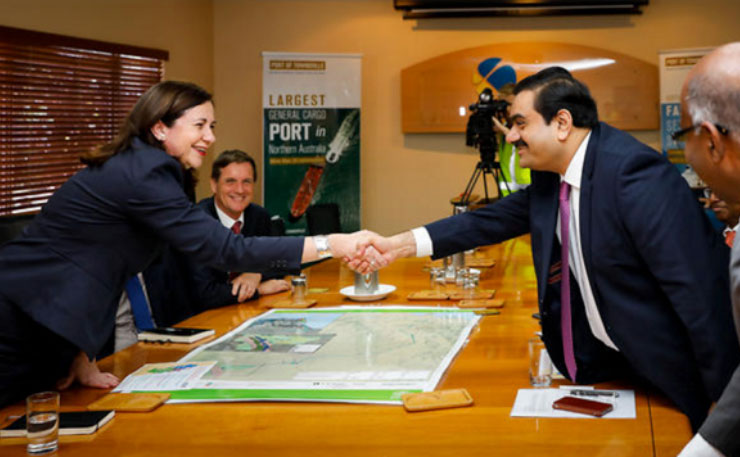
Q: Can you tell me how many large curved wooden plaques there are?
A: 1